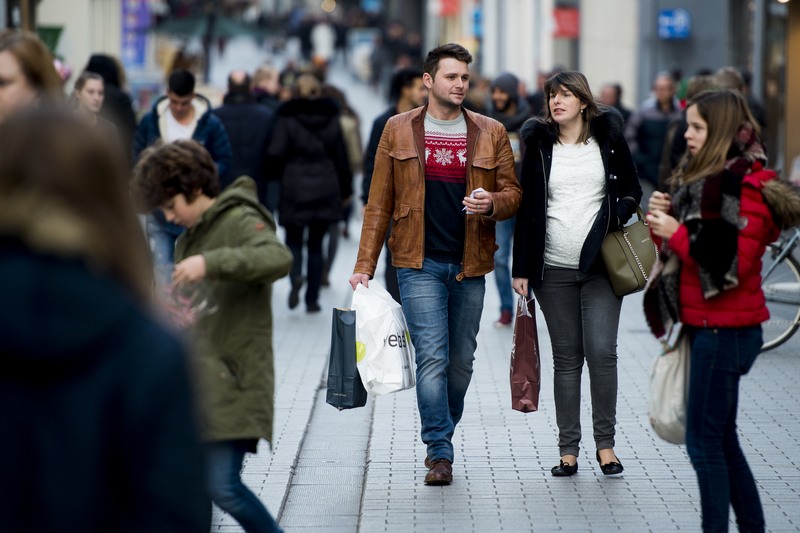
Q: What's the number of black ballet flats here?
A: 2